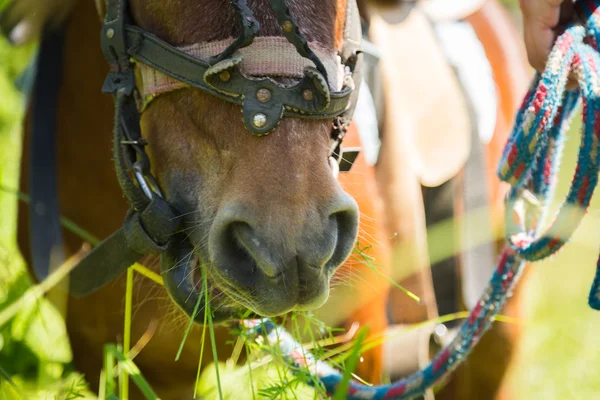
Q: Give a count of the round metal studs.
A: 6